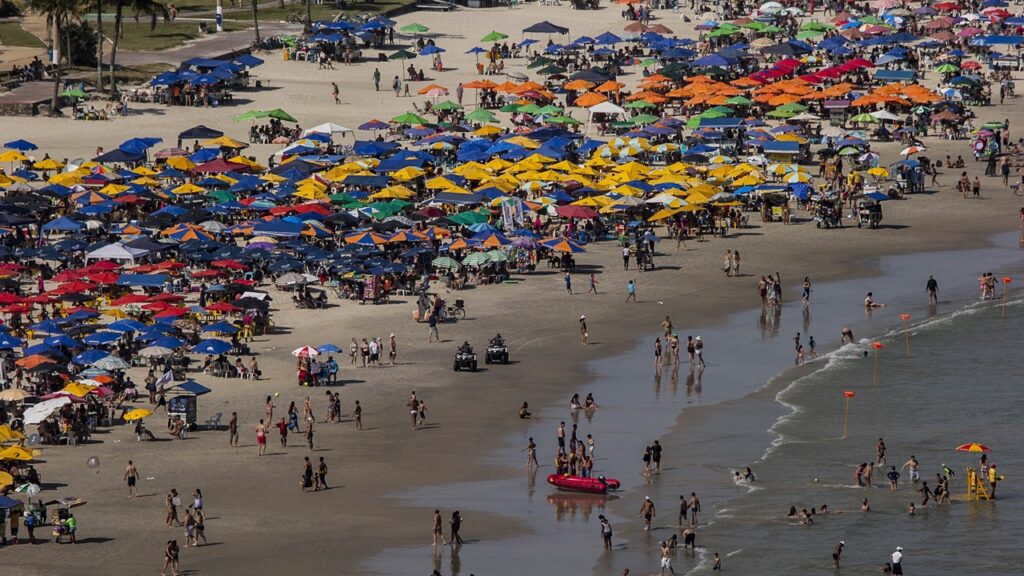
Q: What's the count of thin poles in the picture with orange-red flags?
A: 4